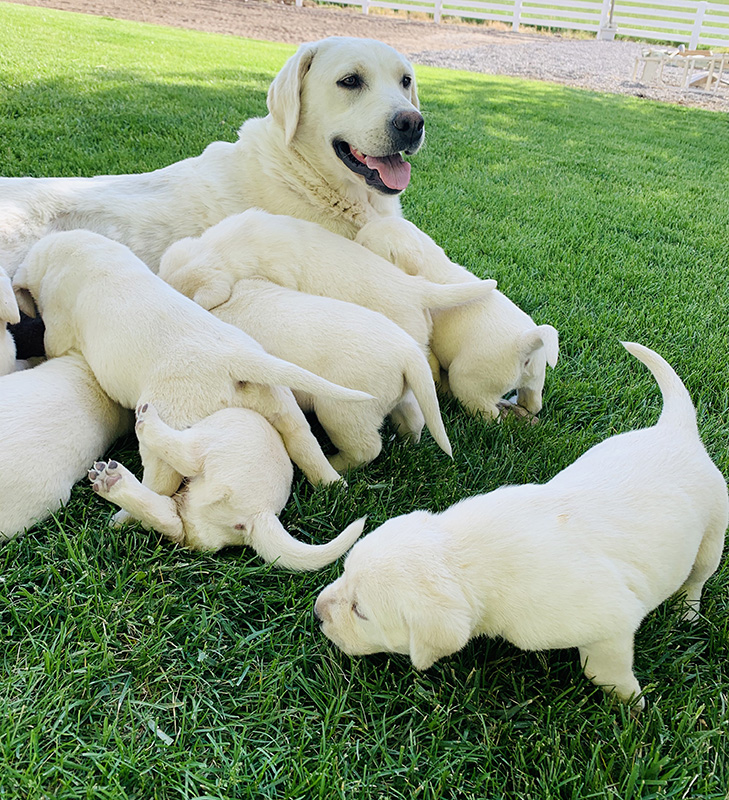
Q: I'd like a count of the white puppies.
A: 8